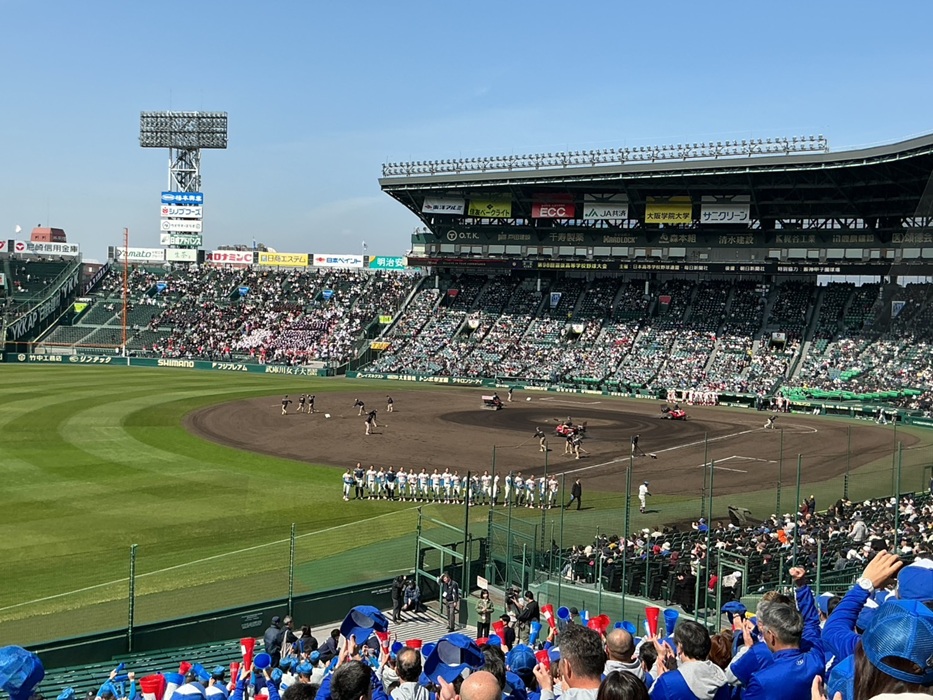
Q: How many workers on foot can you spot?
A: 12